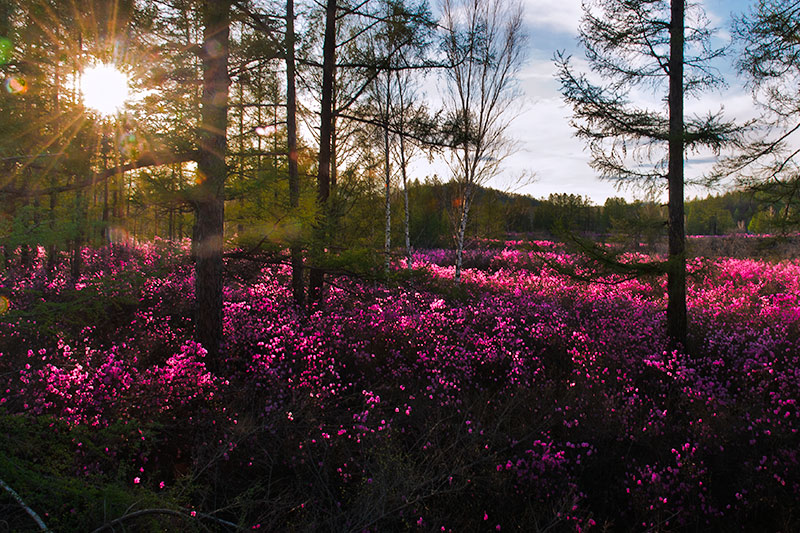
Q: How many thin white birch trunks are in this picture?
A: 3